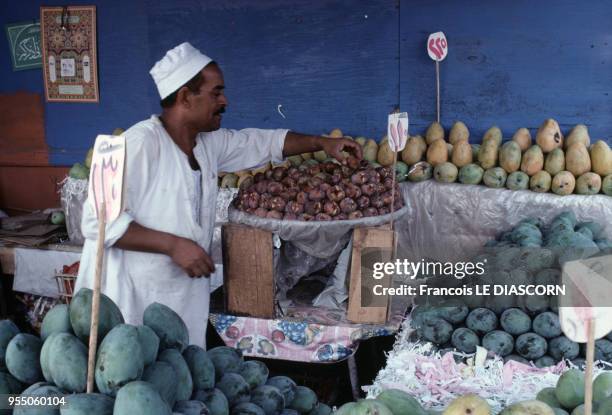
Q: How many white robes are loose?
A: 1